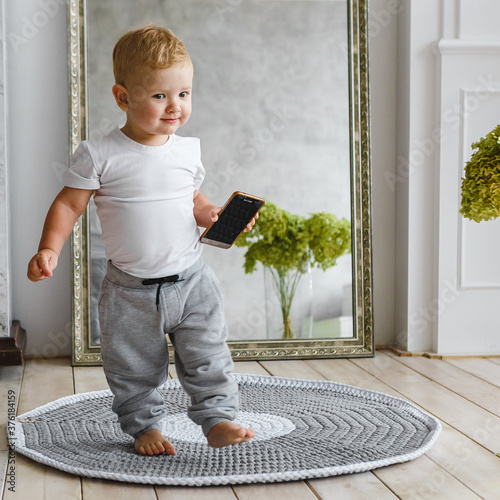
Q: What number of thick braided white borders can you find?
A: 1